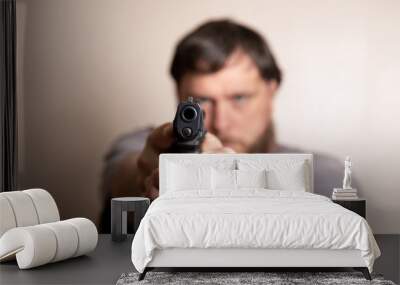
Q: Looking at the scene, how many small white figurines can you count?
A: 1